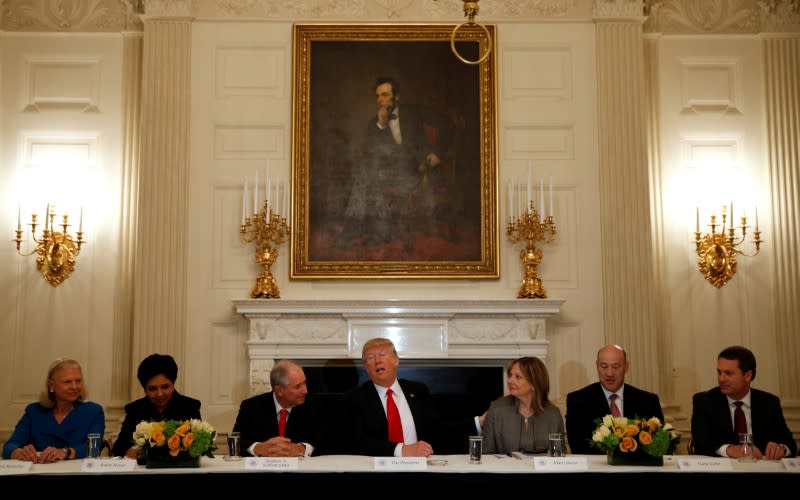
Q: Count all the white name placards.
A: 7